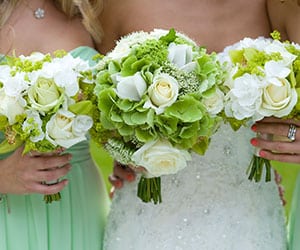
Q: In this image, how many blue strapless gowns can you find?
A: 0